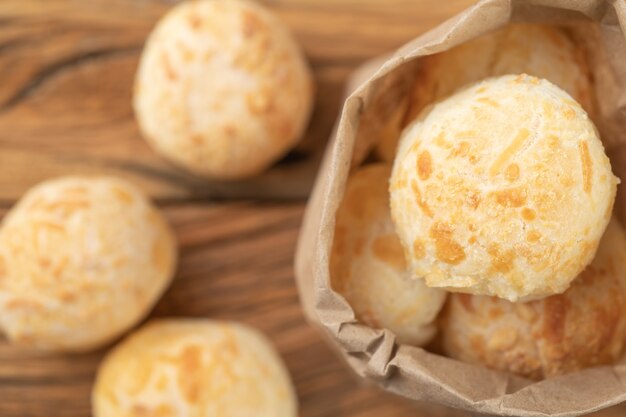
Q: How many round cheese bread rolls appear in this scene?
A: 7